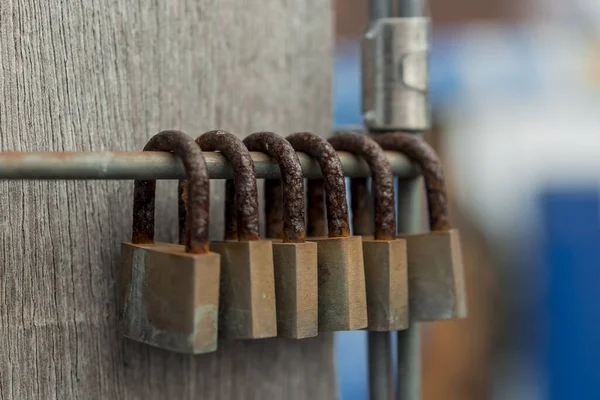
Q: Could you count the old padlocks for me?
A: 6